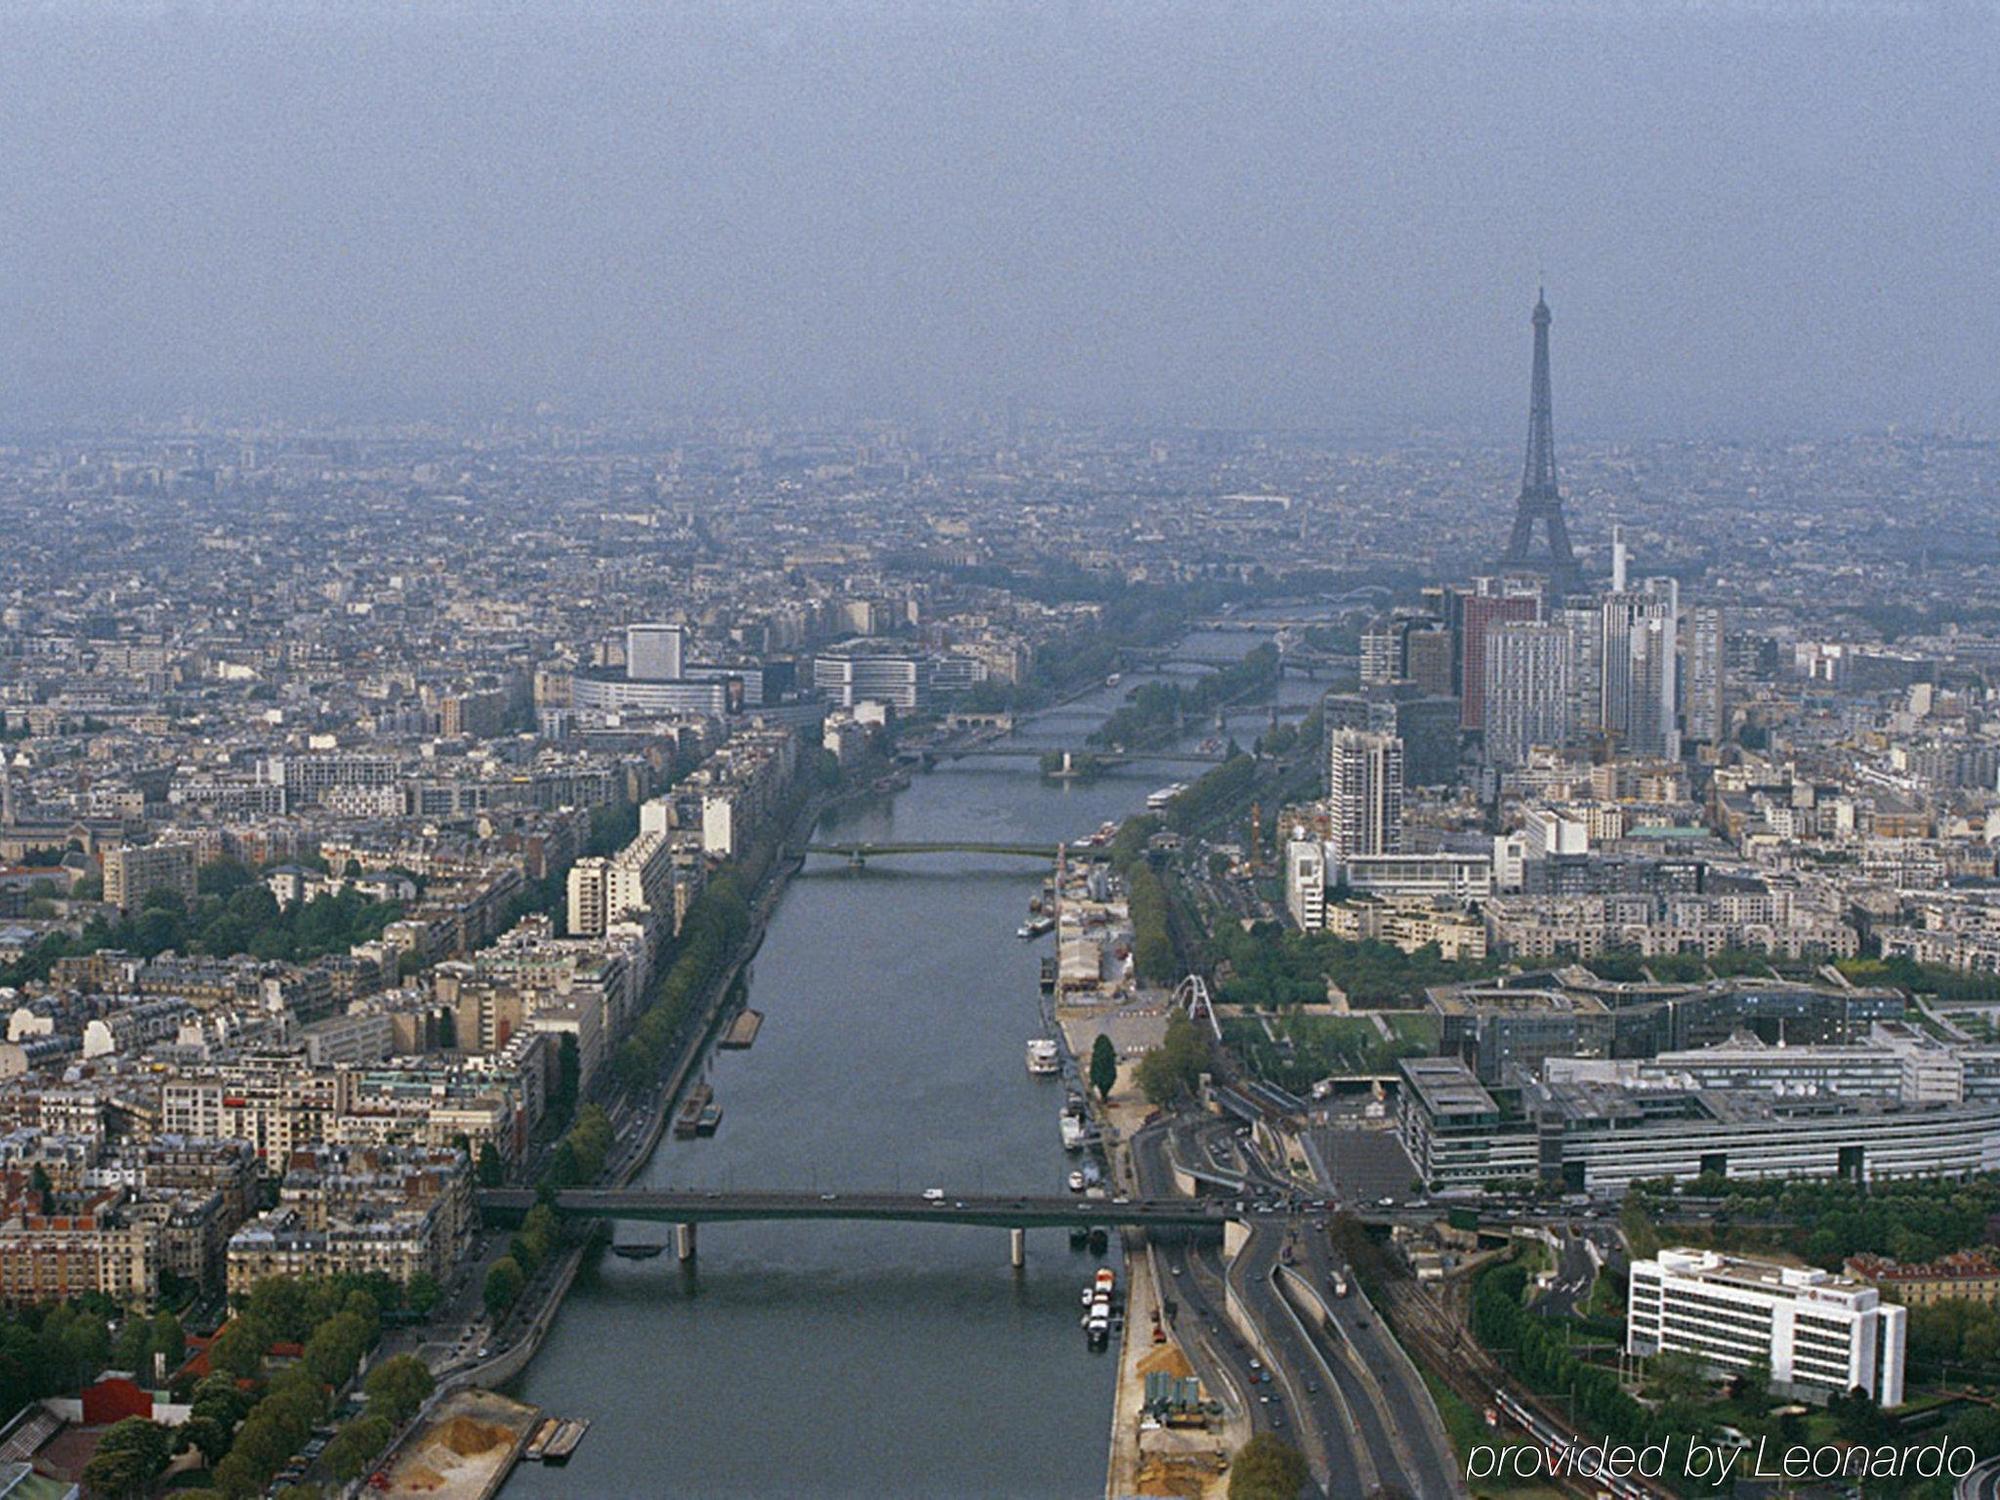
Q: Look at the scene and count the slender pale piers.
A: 2